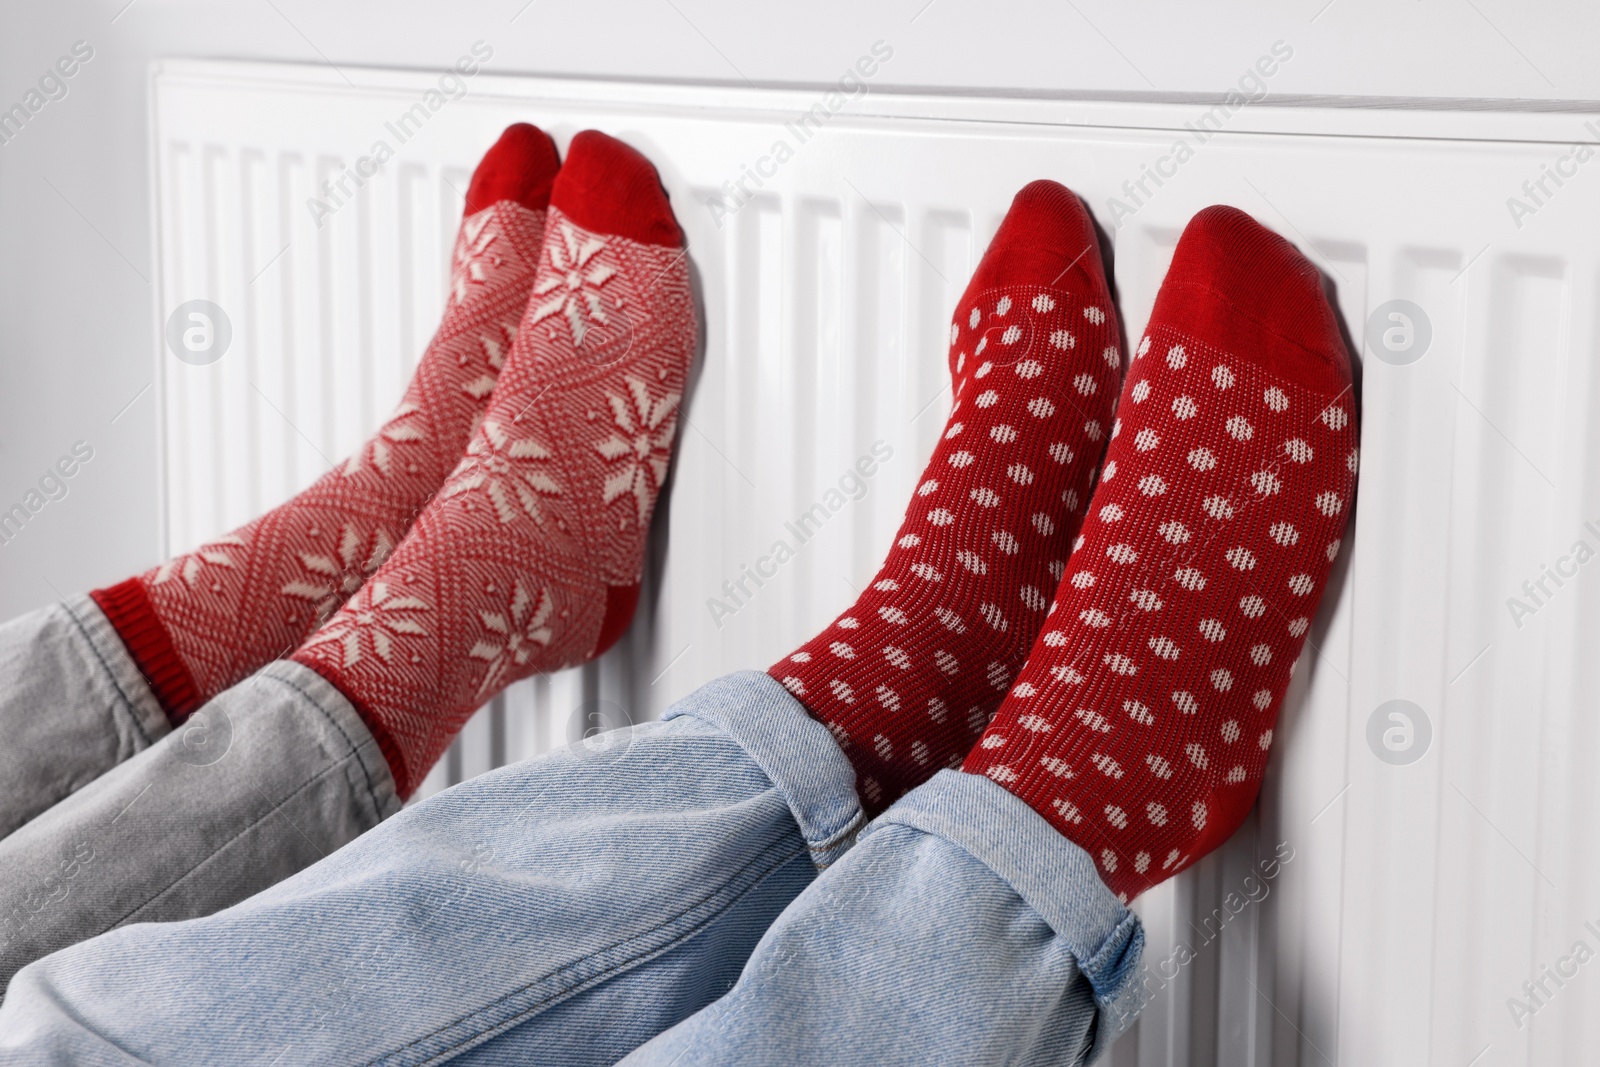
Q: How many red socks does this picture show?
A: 4